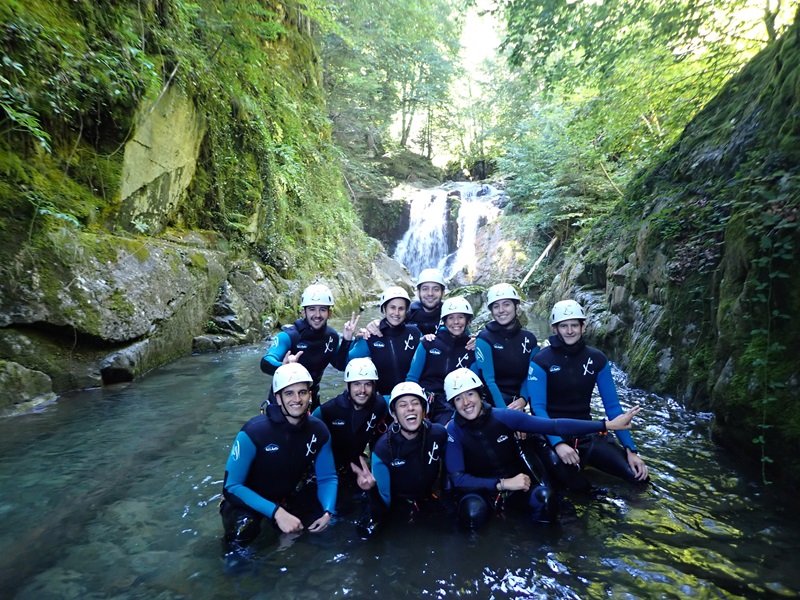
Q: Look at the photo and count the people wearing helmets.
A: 10